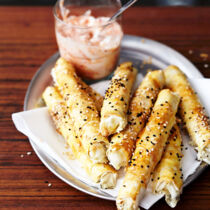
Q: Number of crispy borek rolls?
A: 8